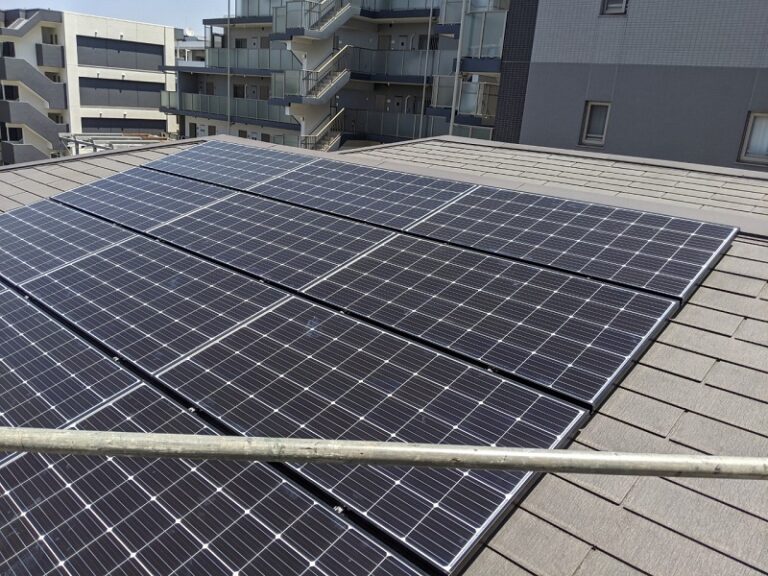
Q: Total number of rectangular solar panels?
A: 11